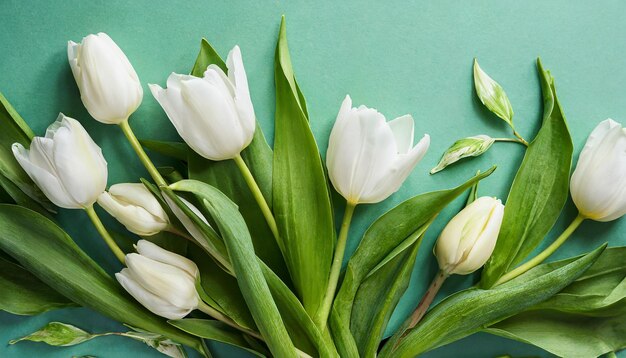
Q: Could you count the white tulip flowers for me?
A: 8